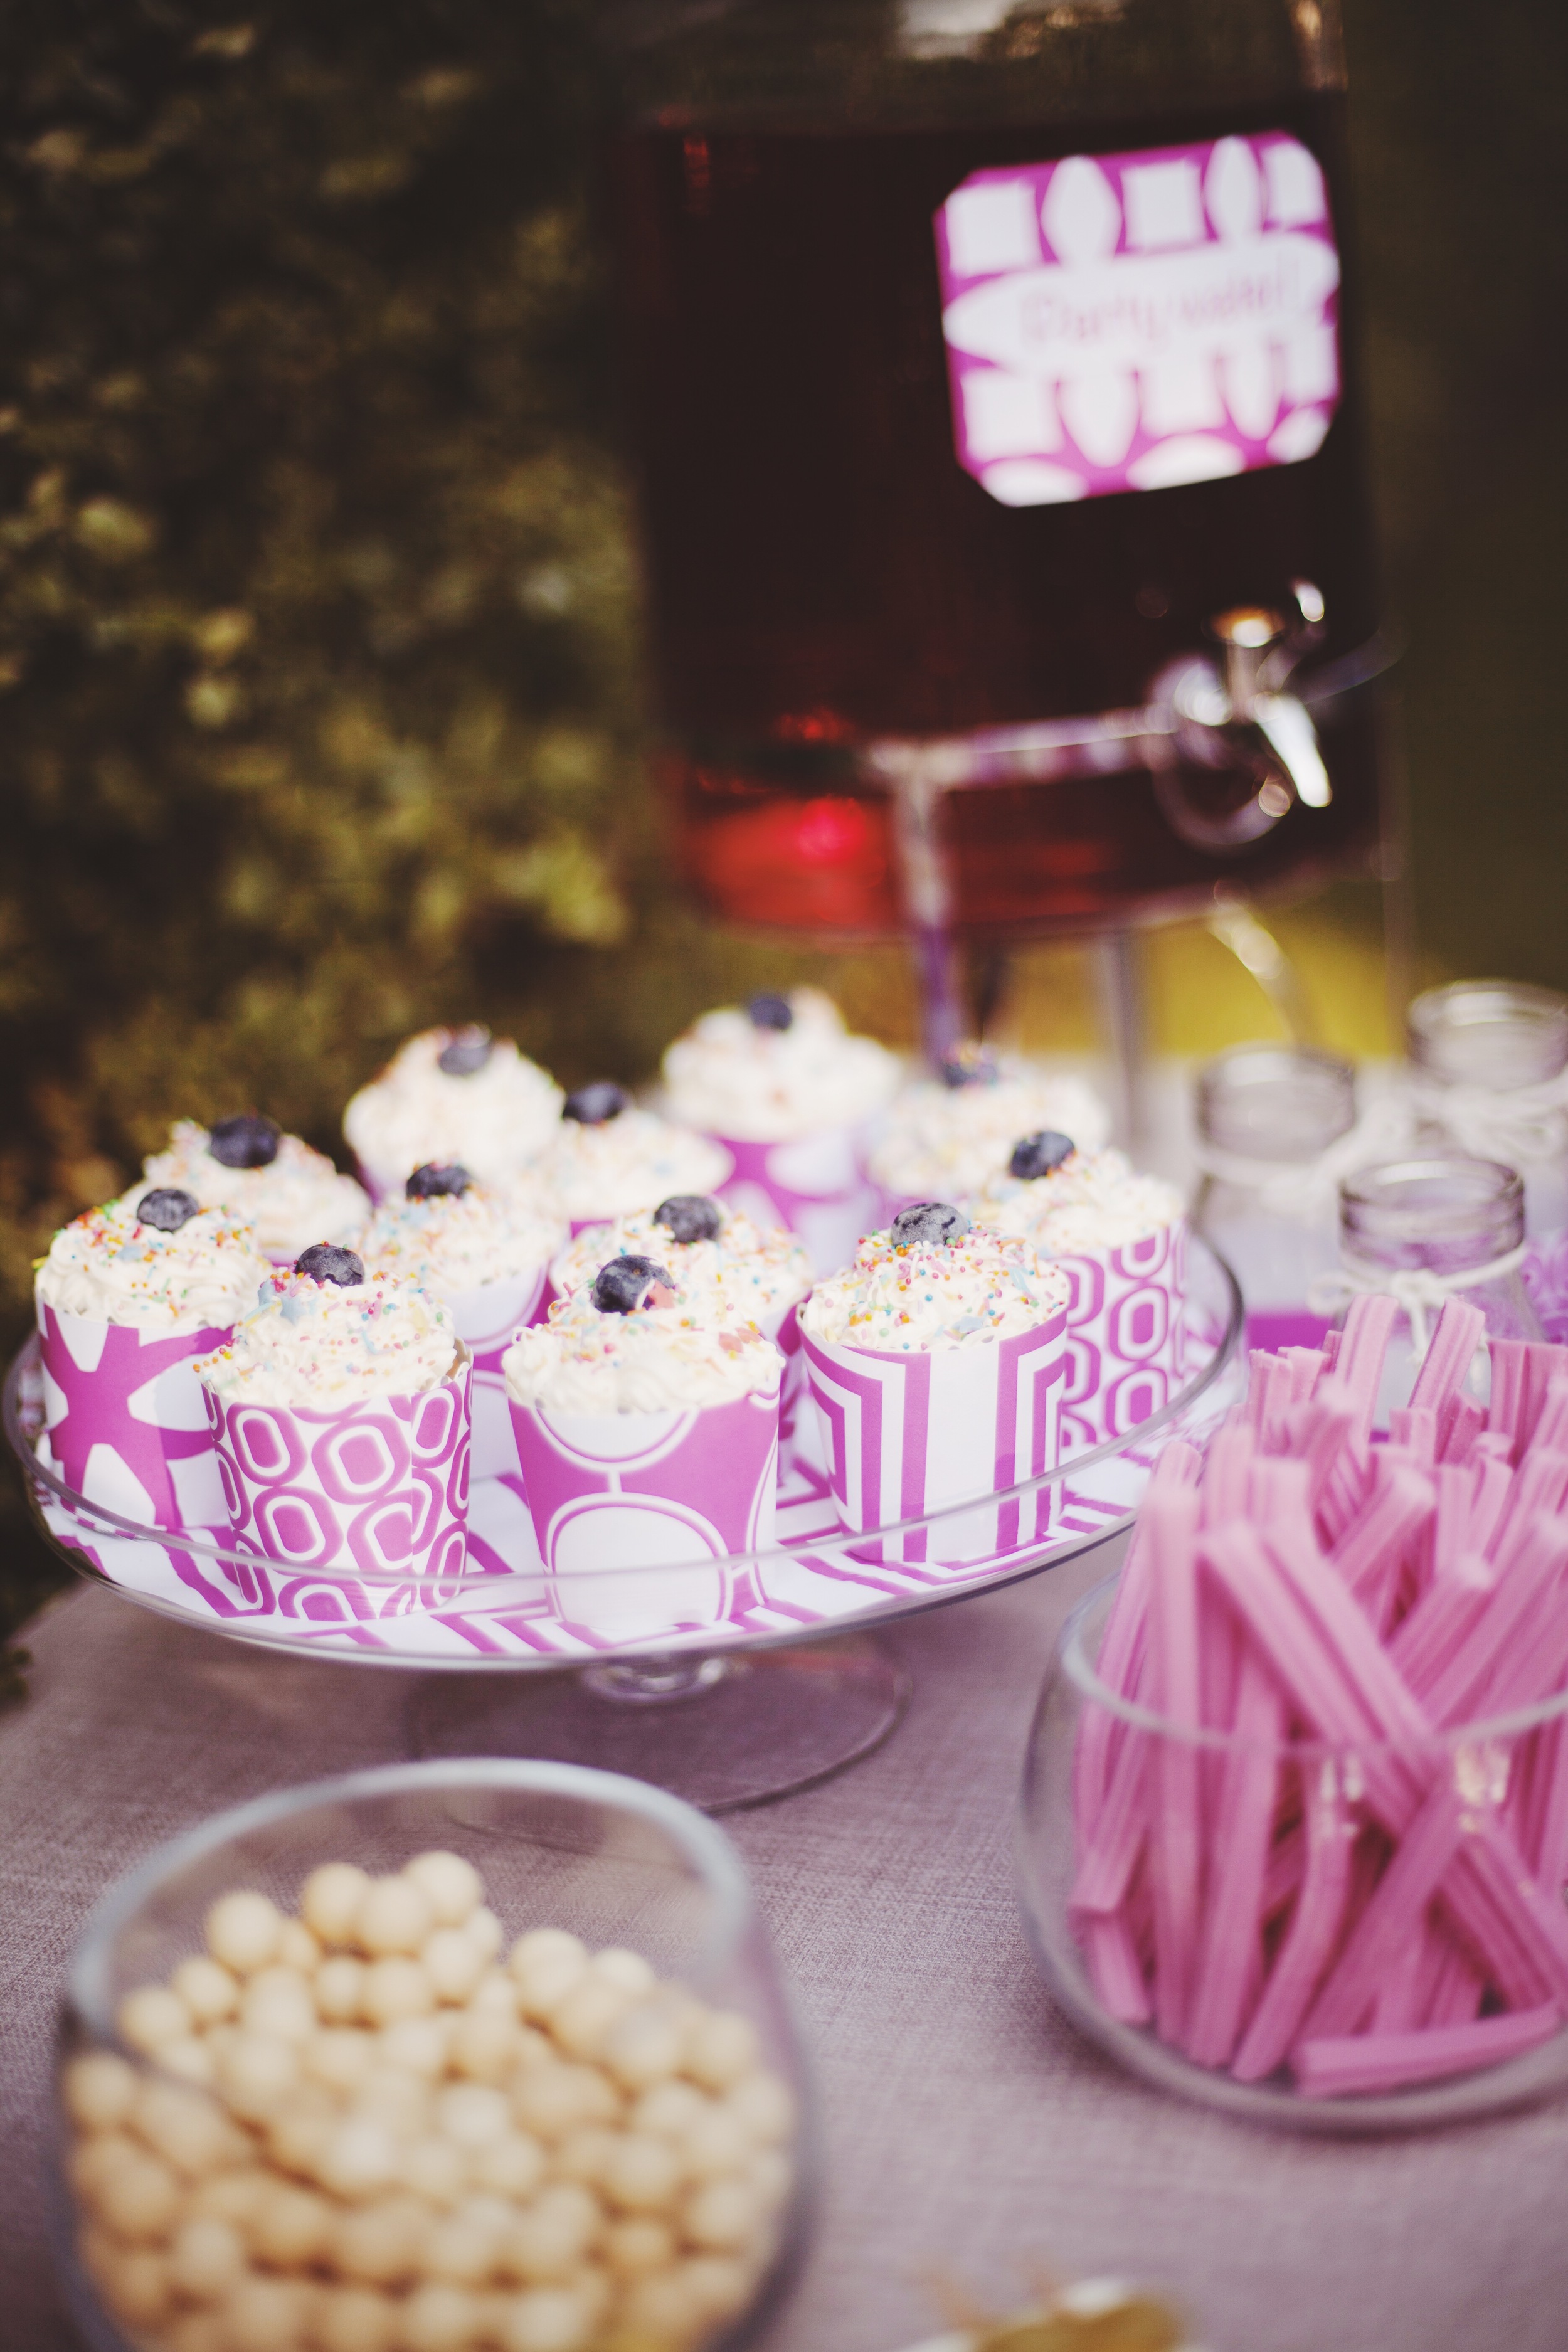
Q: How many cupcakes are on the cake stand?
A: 12